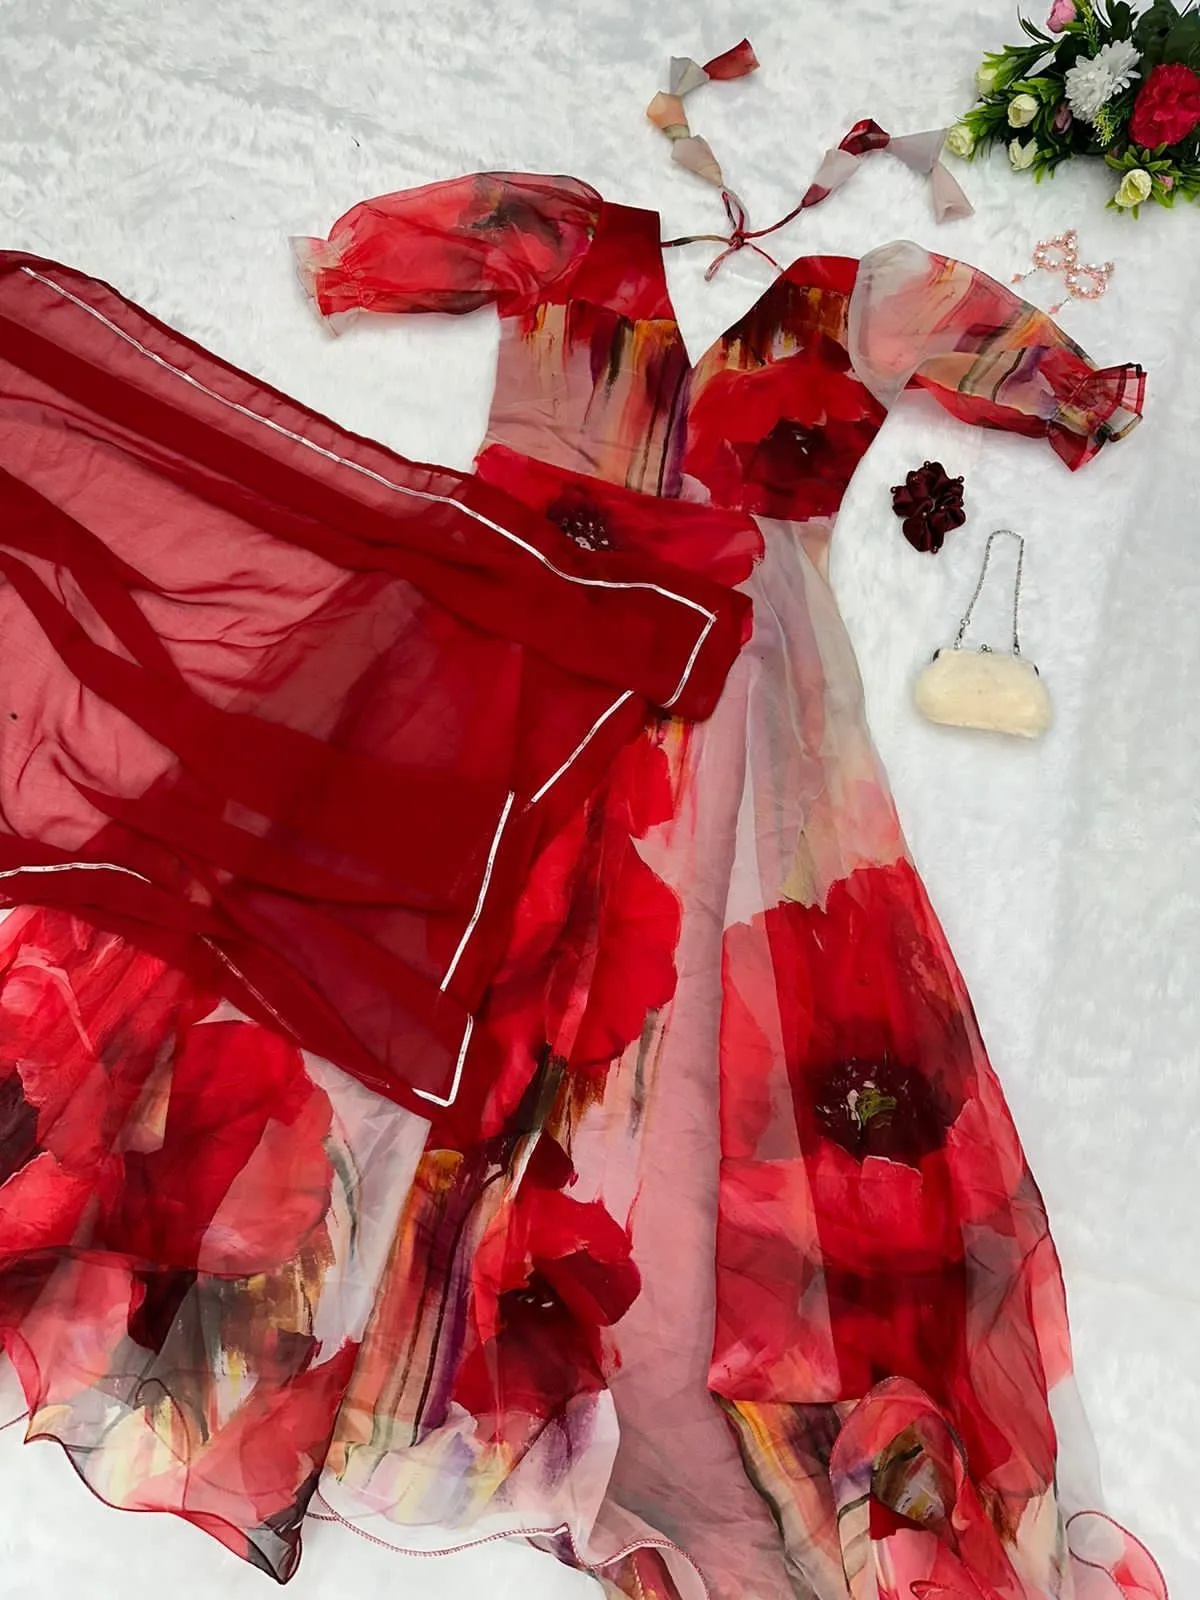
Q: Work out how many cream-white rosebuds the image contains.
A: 5